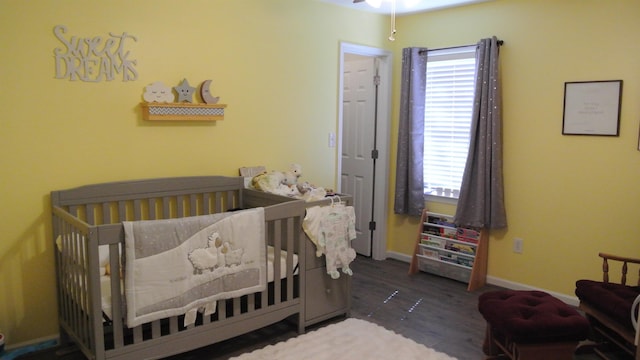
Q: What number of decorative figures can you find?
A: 3